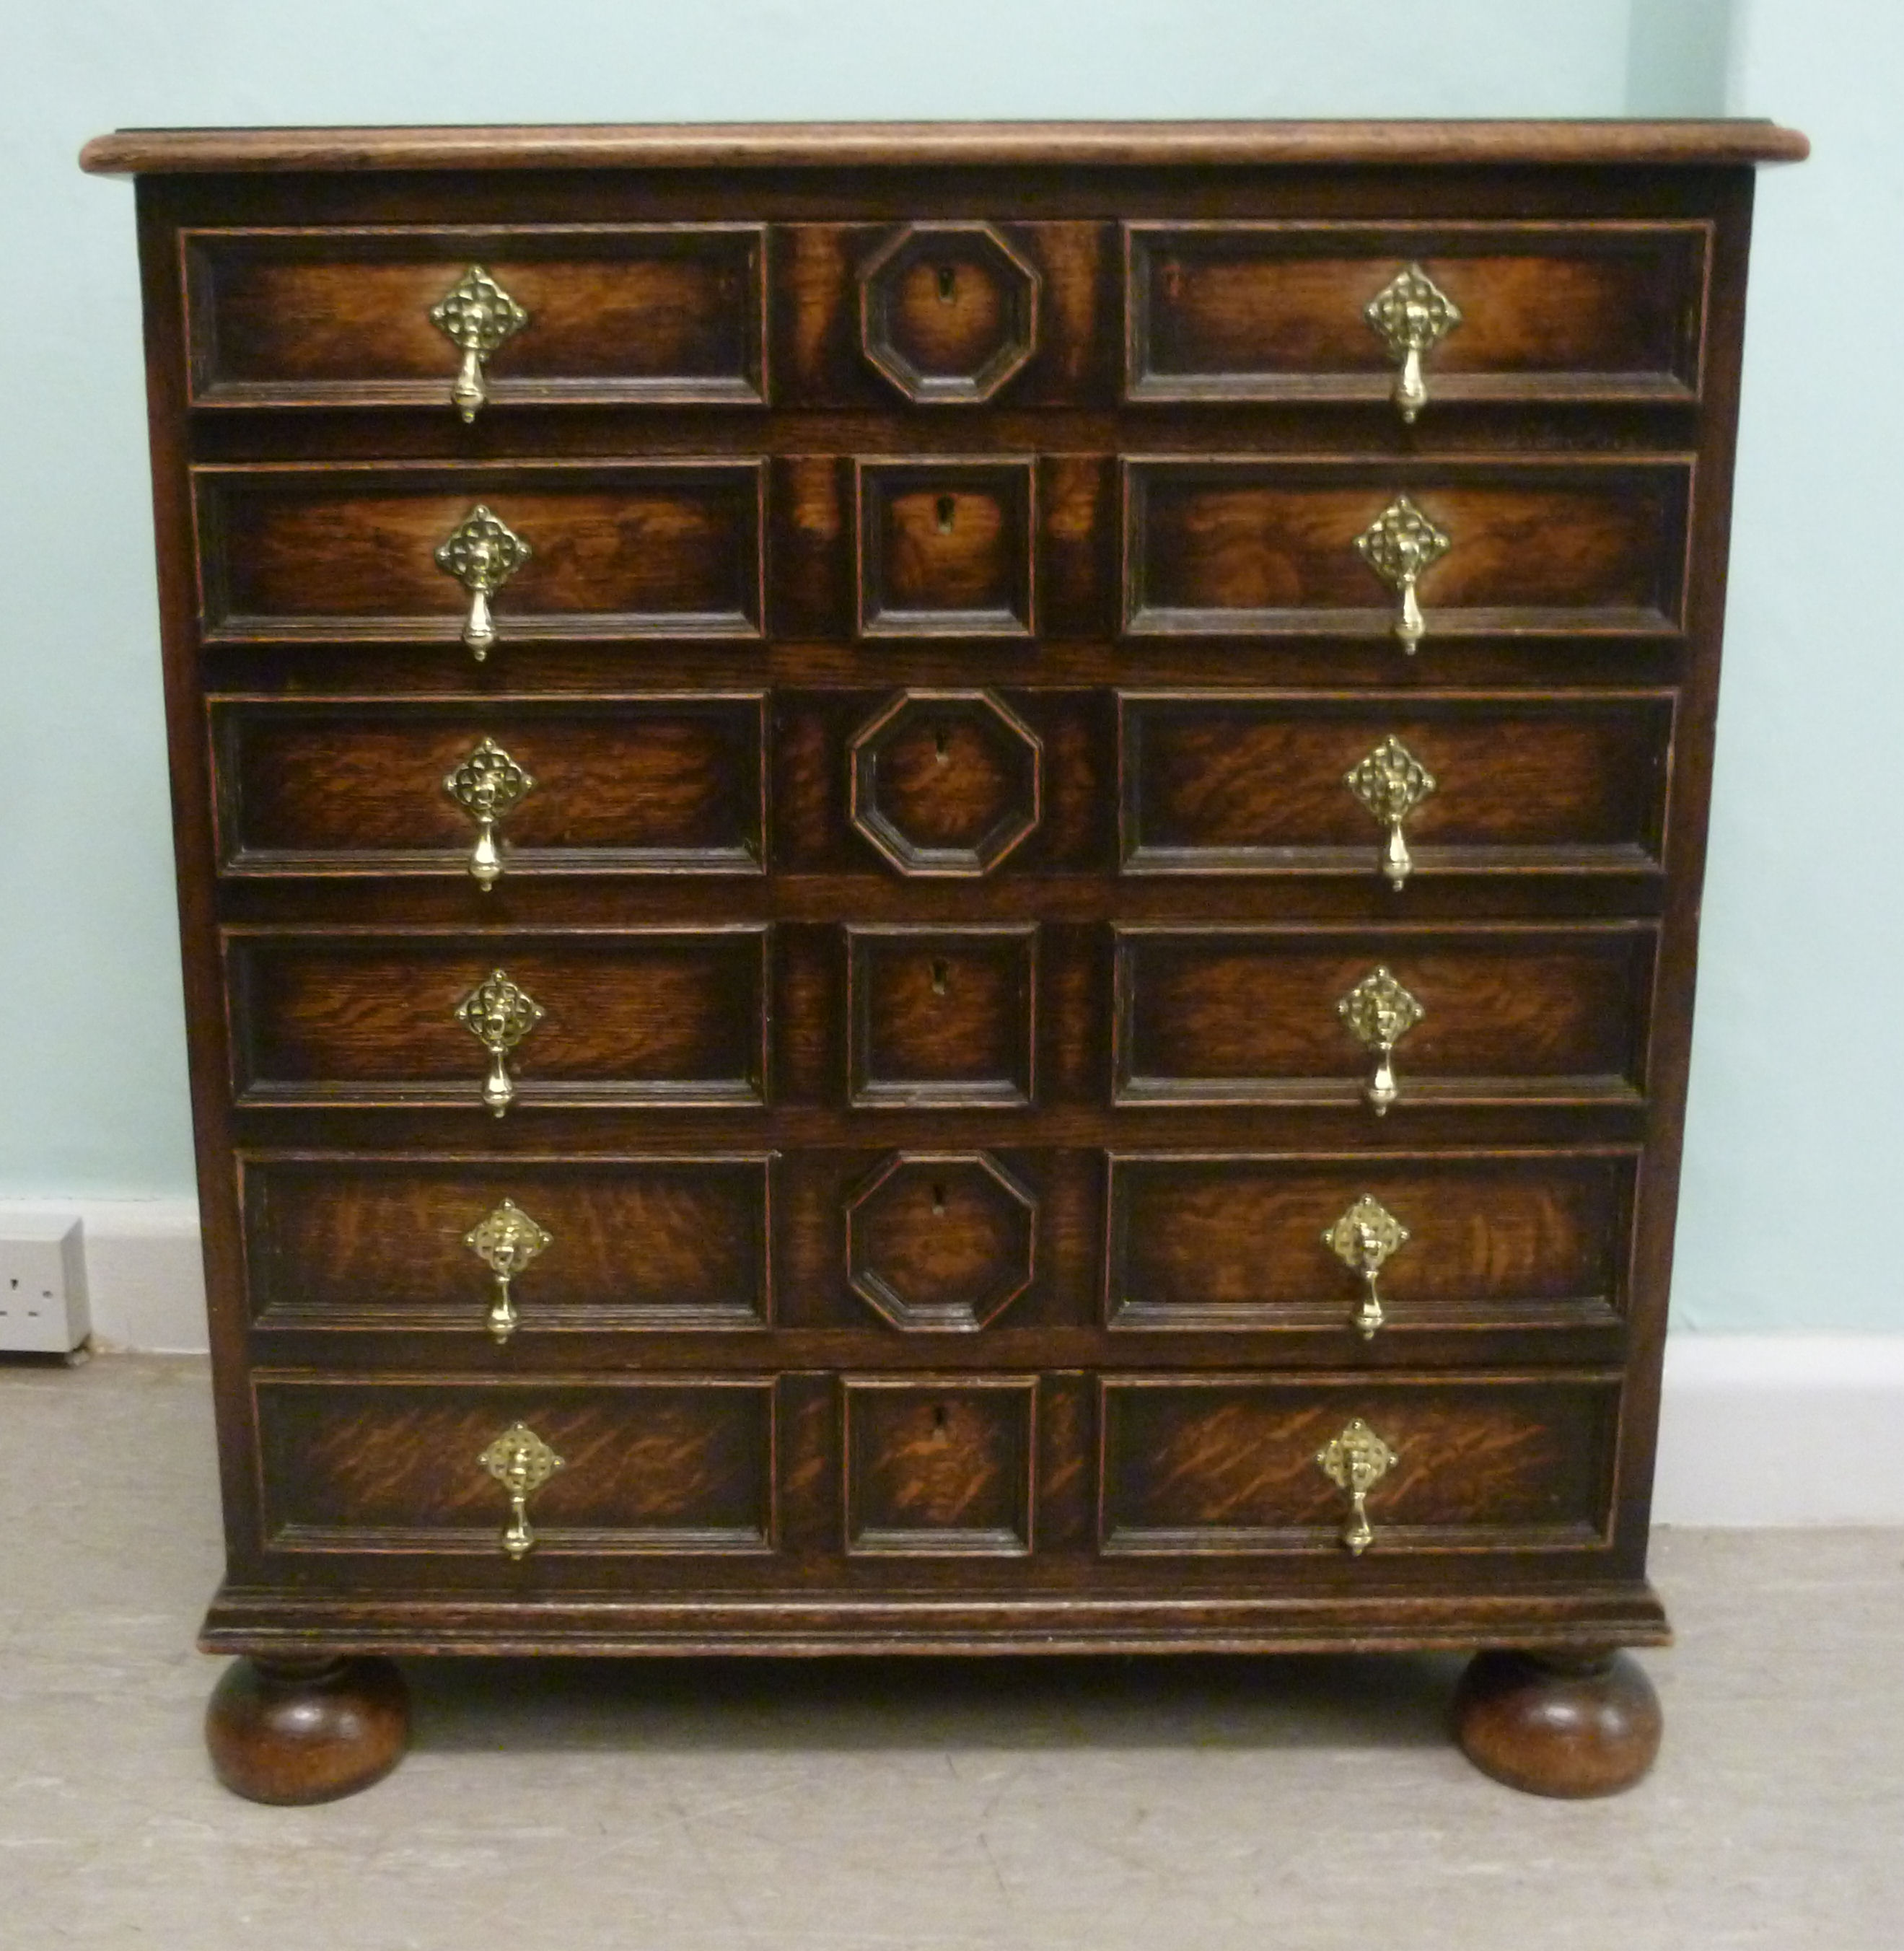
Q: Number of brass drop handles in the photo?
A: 12